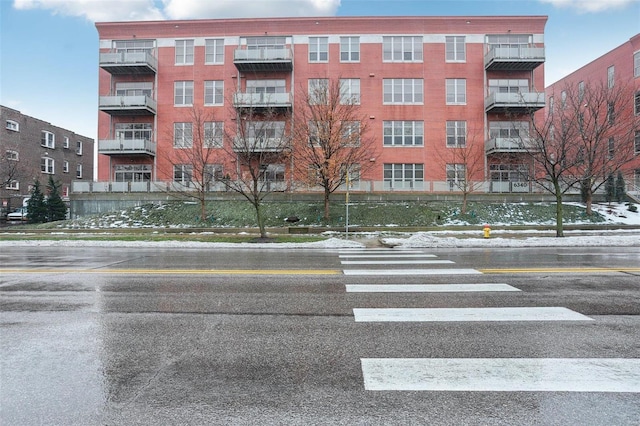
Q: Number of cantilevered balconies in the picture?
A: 9